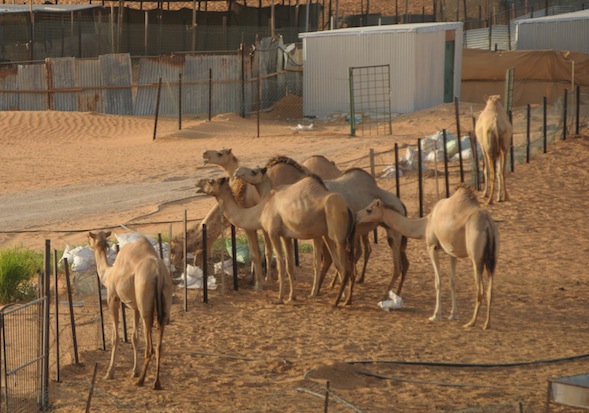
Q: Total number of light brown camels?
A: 7